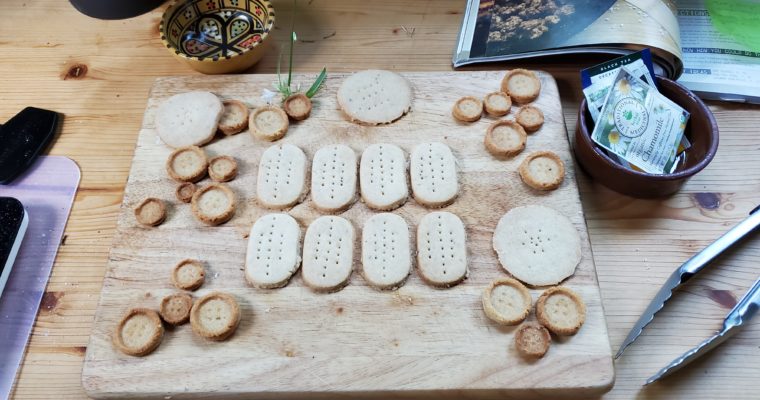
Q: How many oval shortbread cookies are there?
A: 8